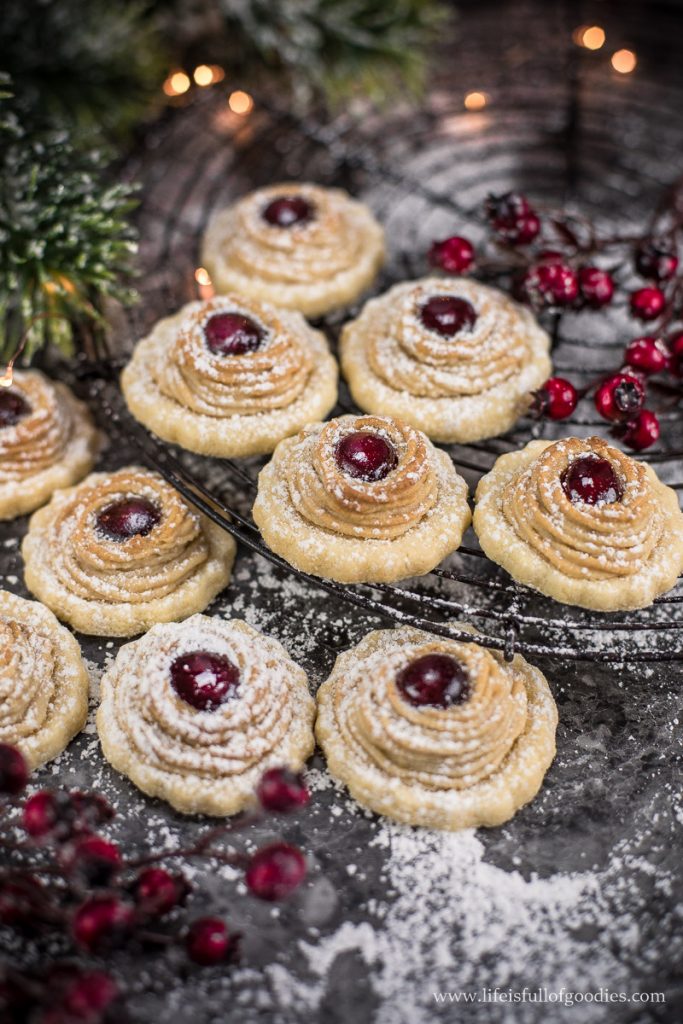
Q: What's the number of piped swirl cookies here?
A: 10